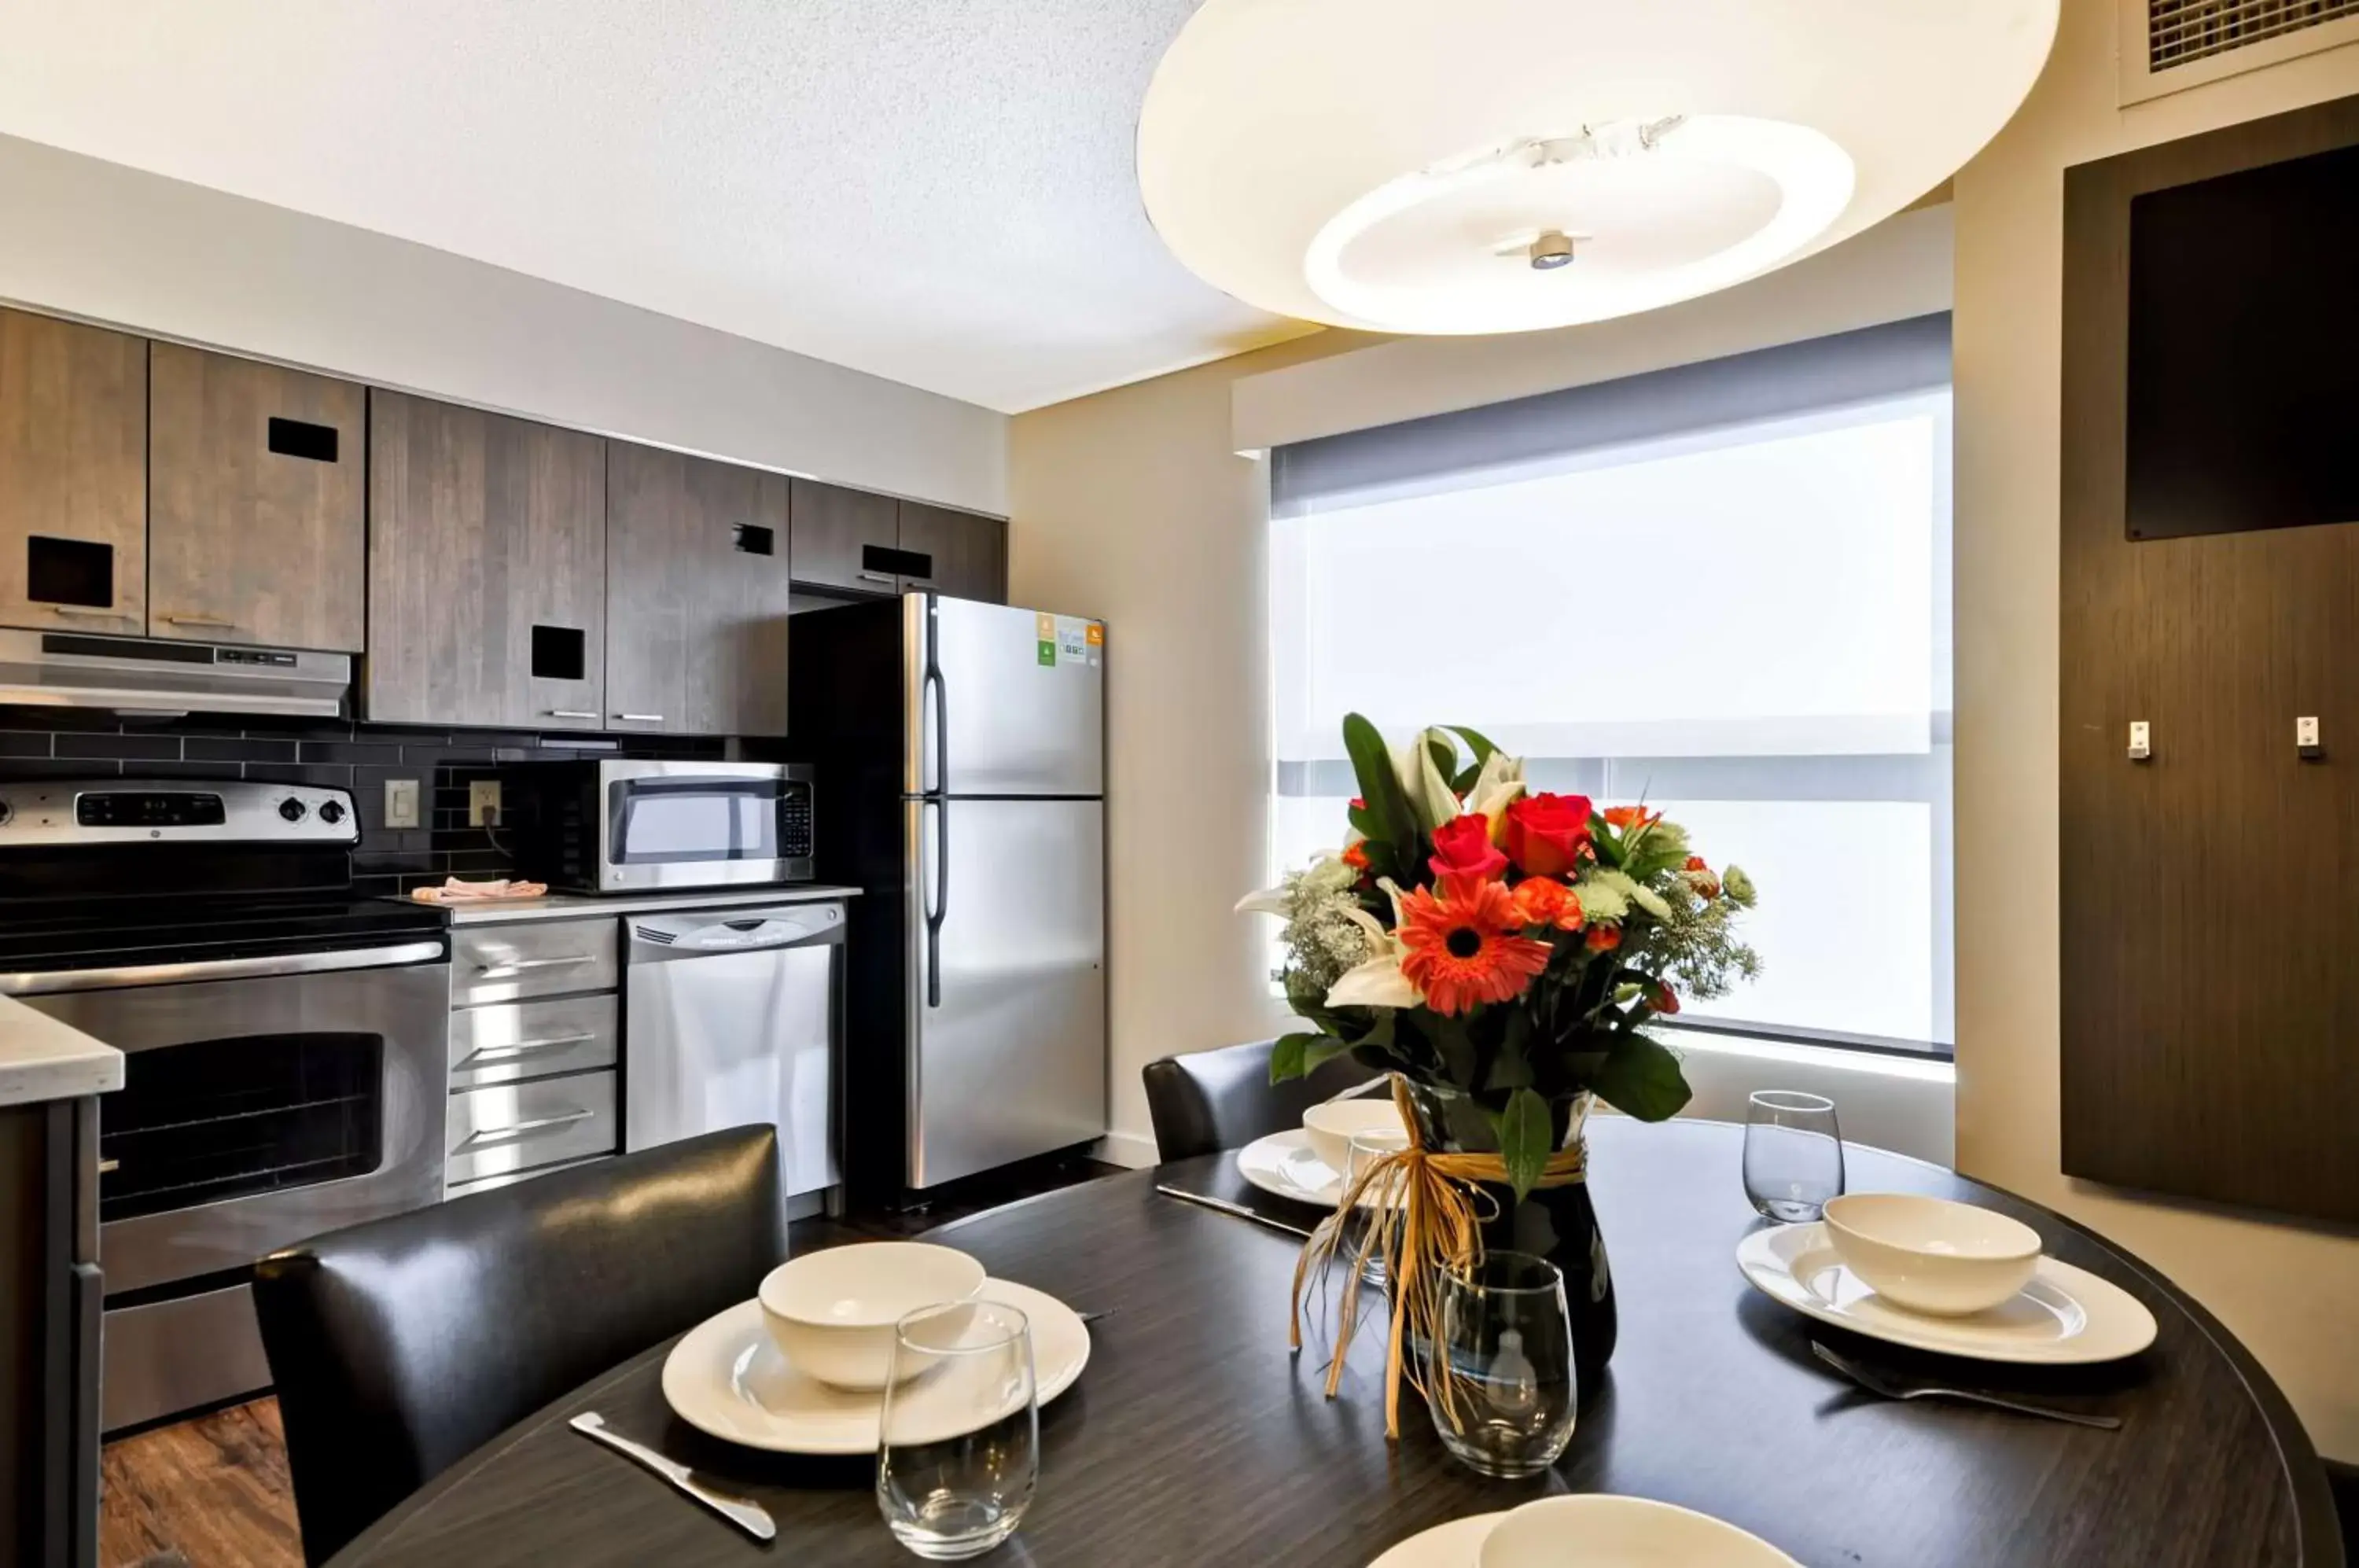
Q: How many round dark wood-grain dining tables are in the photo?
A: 1